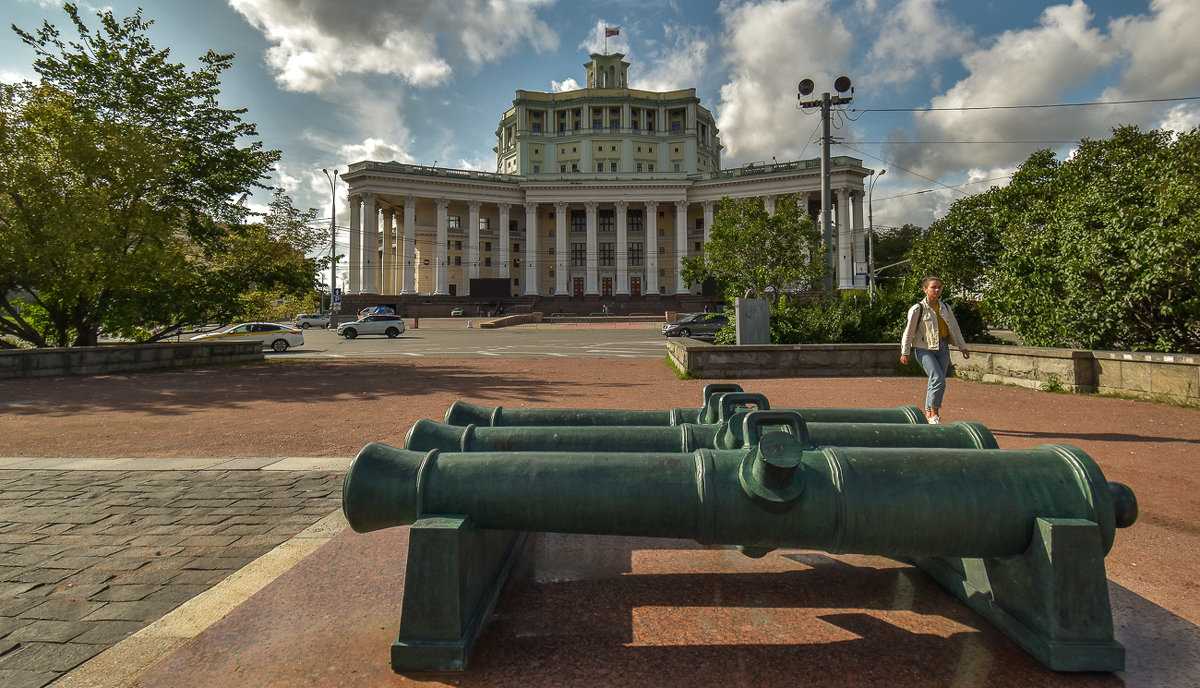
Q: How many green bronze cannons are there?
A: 3